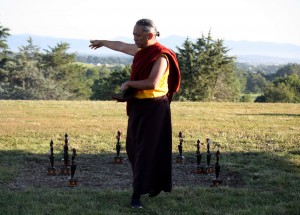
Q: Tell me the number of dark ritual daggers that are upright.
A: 8